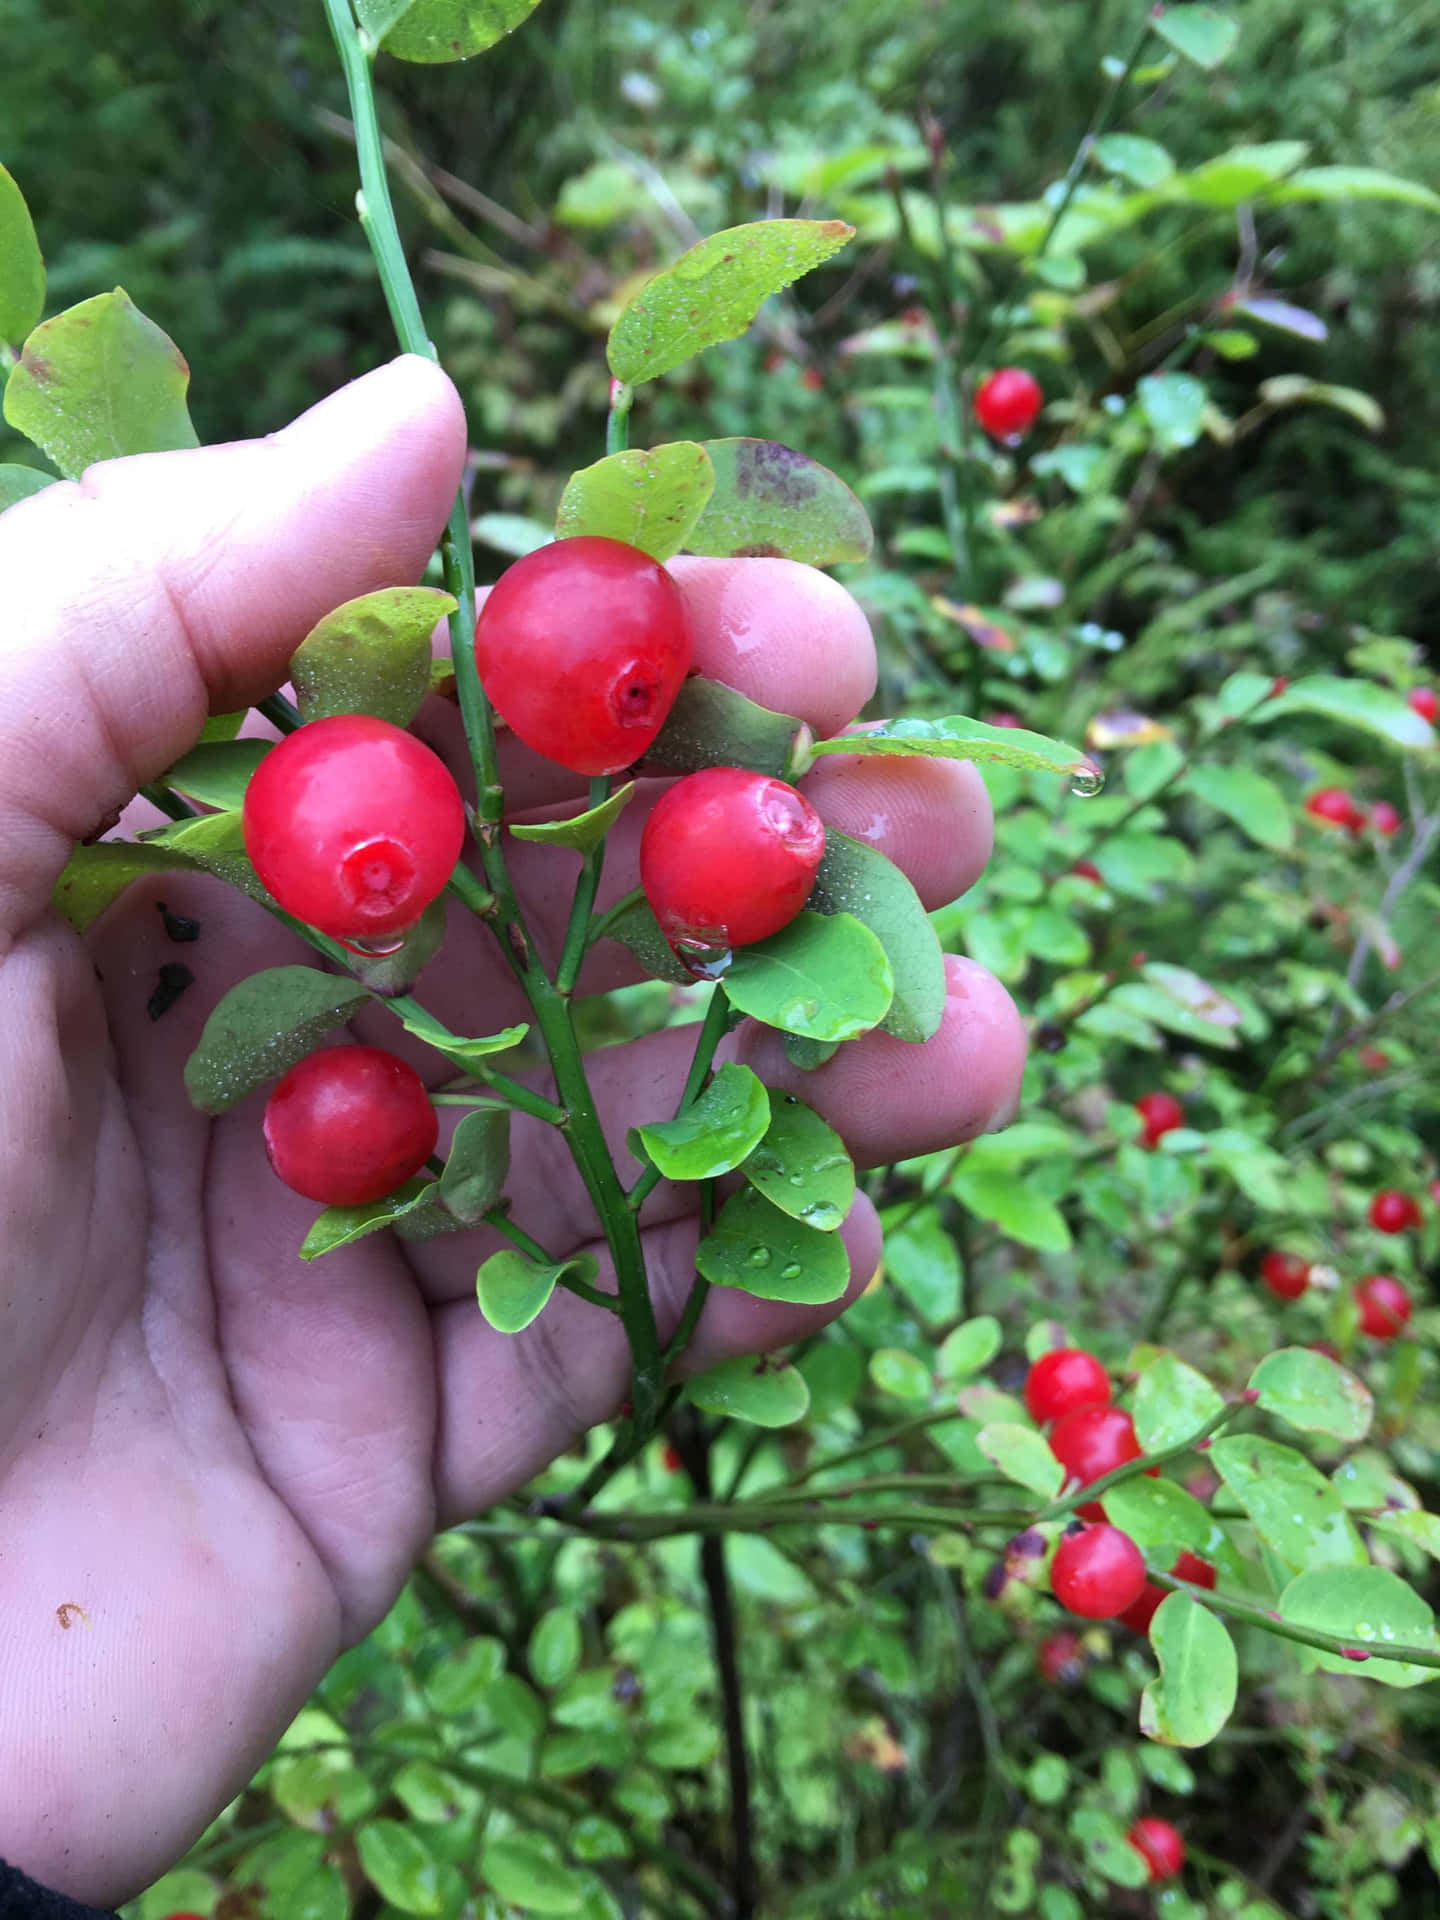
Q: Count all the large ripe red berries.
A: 4